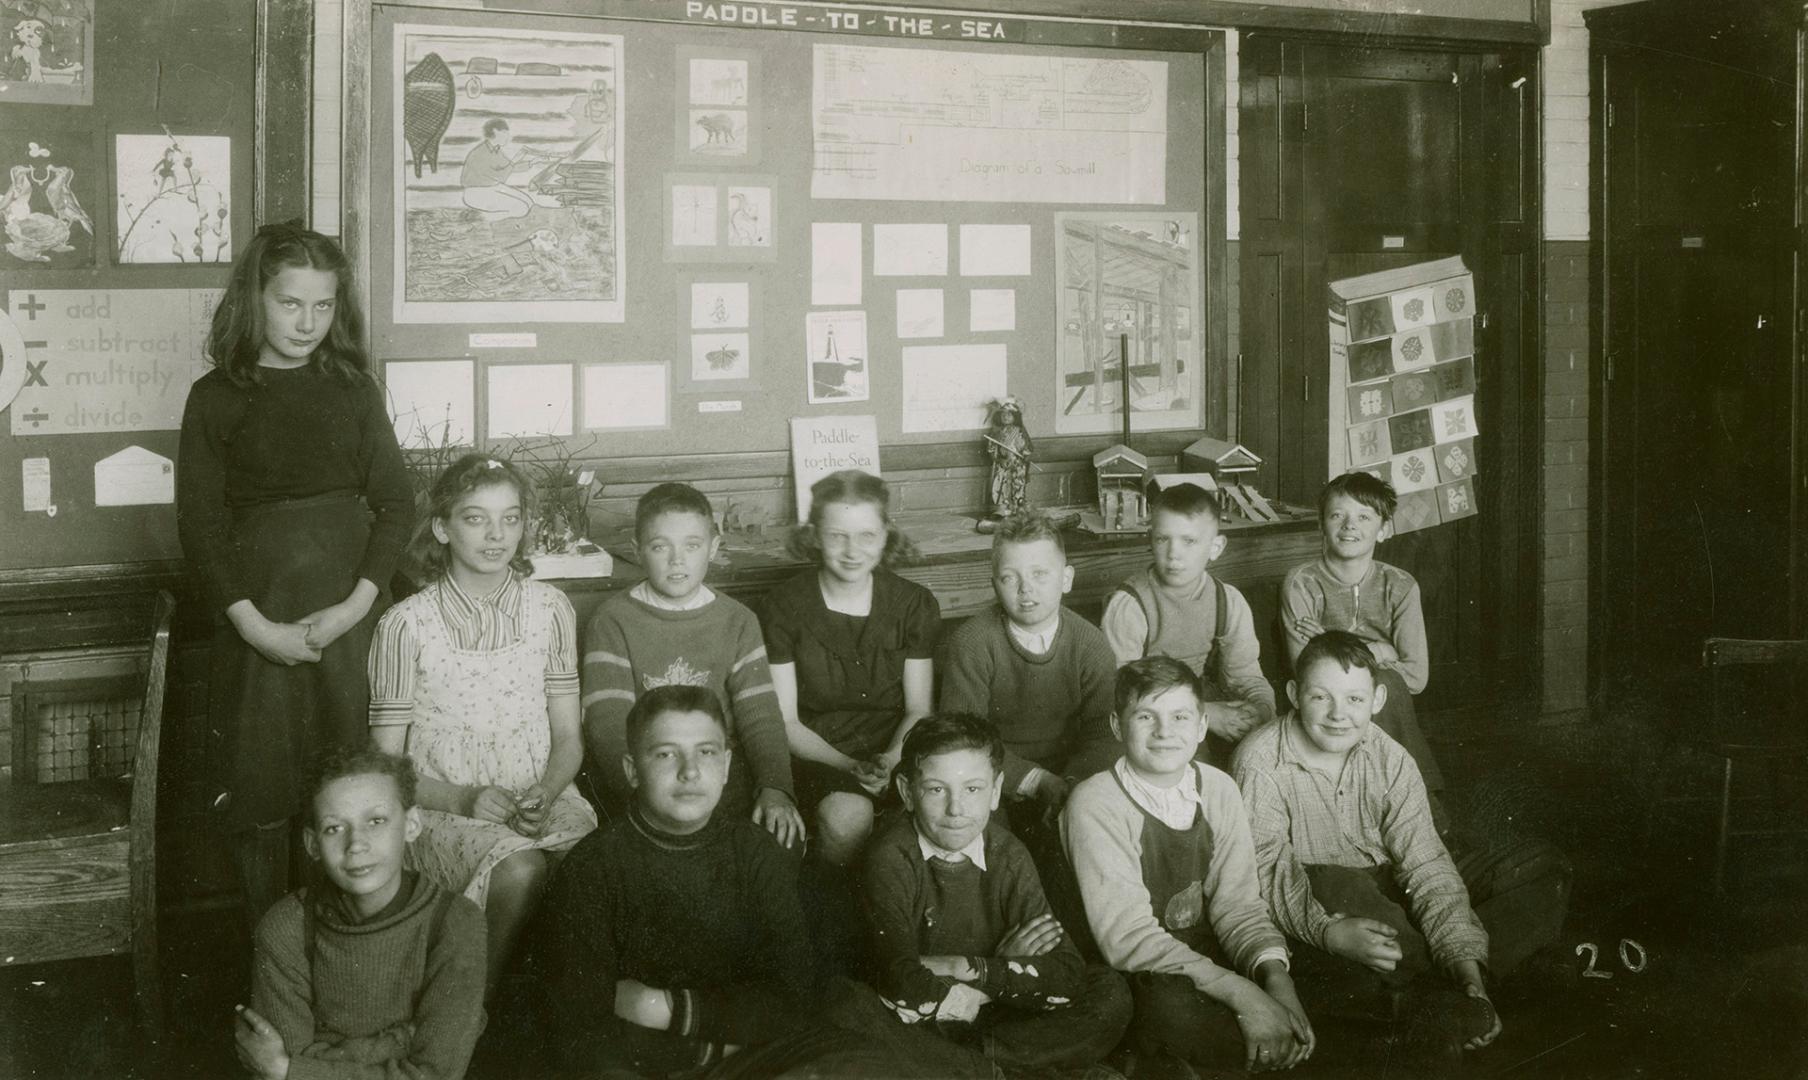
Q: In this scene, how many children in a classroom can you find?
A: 12